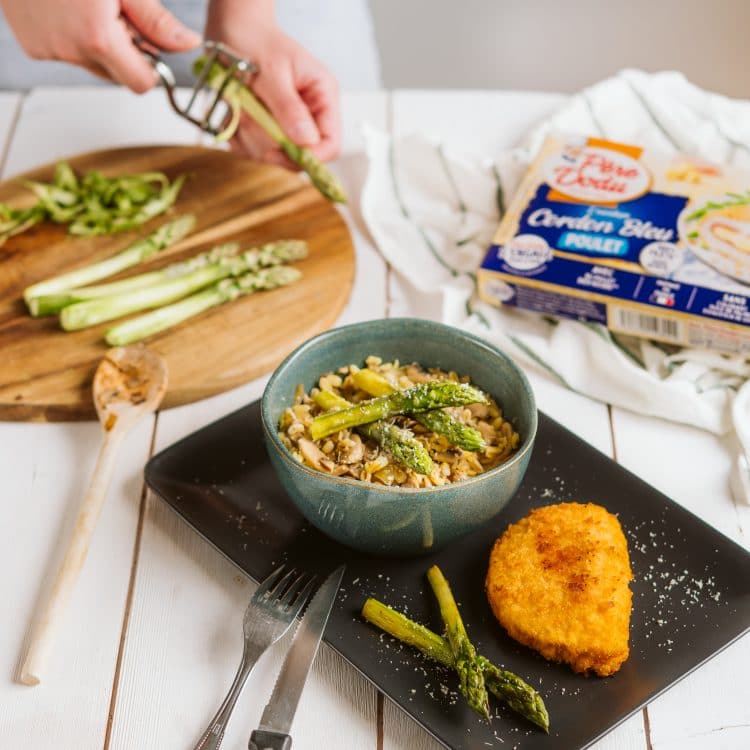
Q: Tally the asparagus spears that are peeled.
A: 4